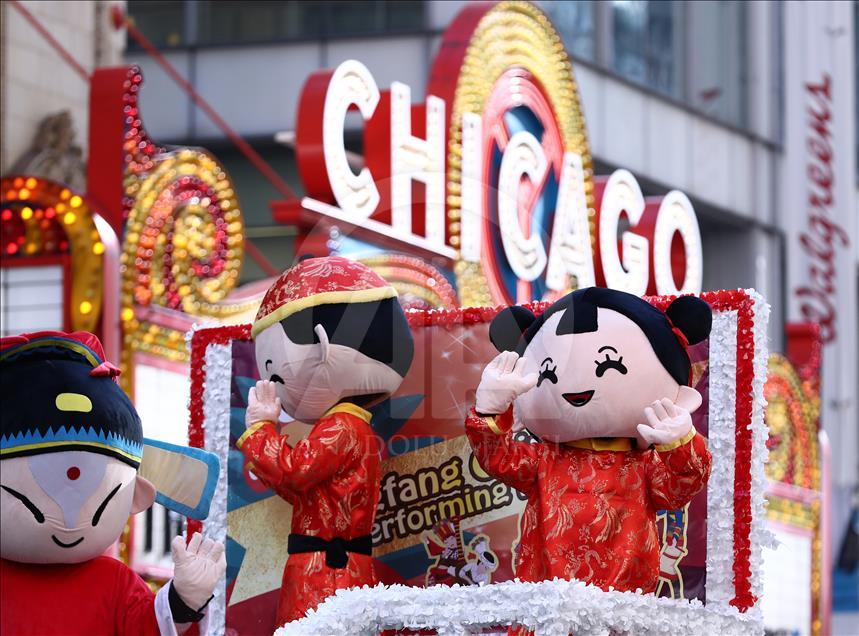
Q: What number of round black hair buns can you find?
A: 2